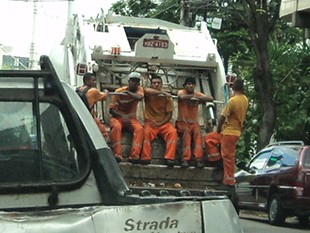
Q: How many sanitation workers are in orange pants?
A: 5